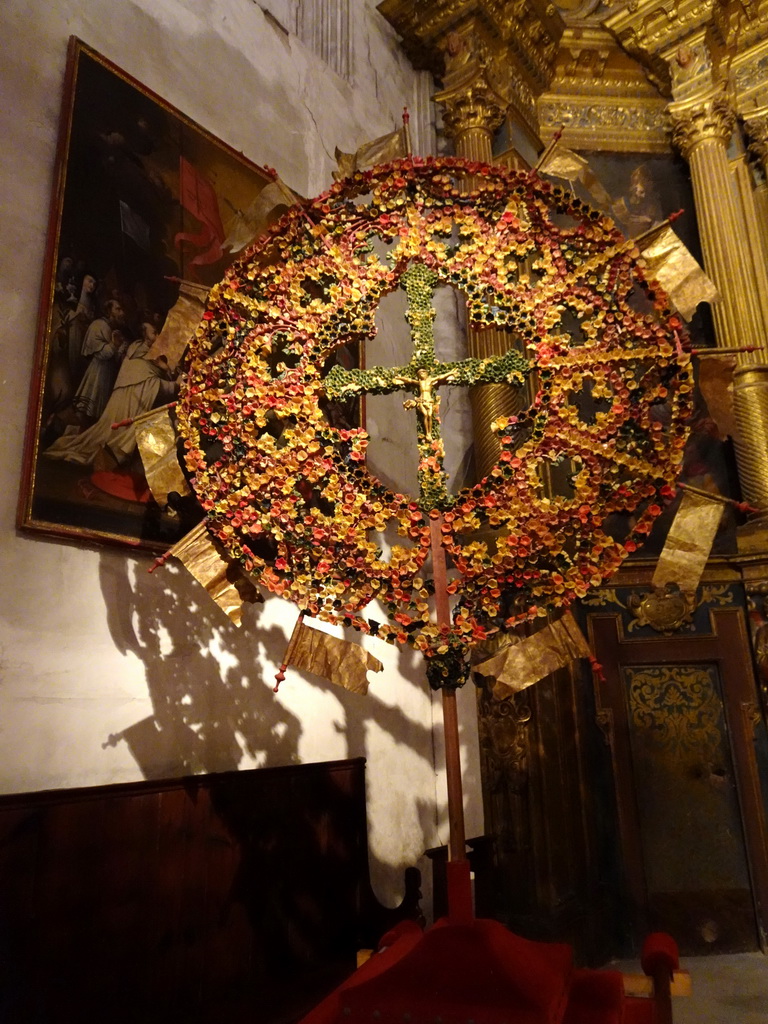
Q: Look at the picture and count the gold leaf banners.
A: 11